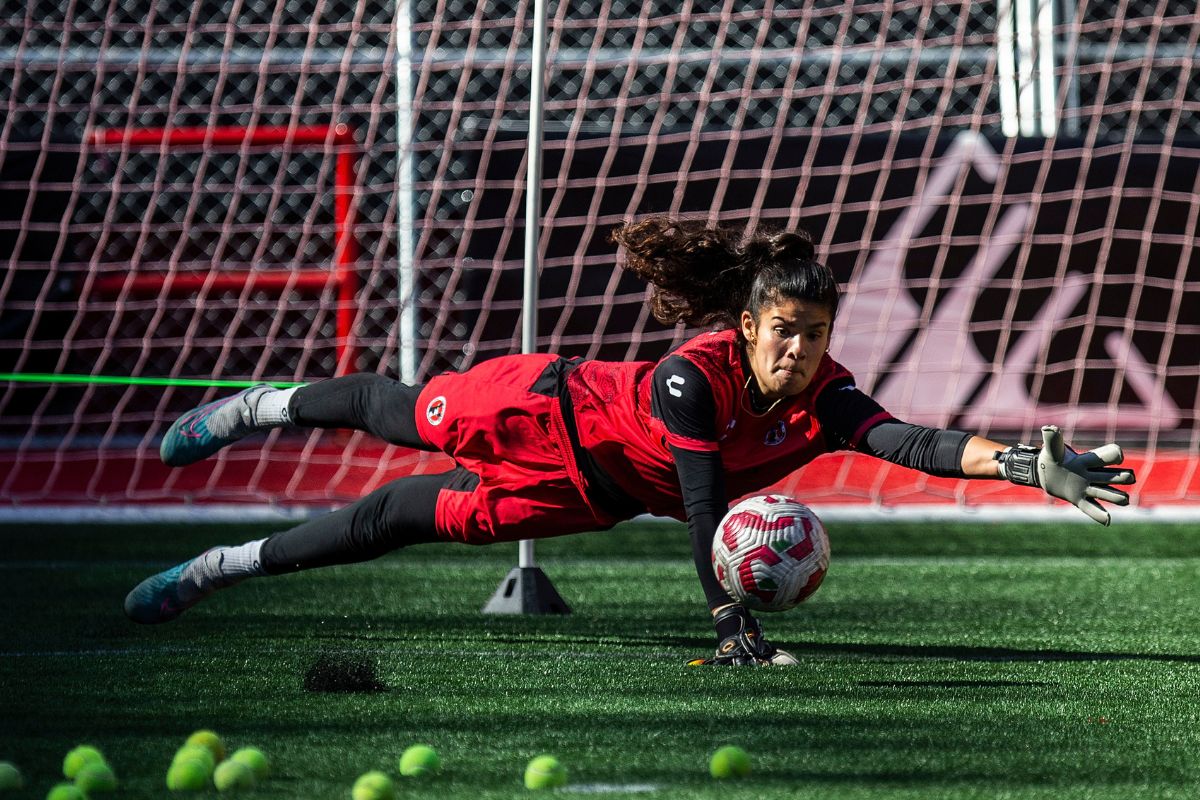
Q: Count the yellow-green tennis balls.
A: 13